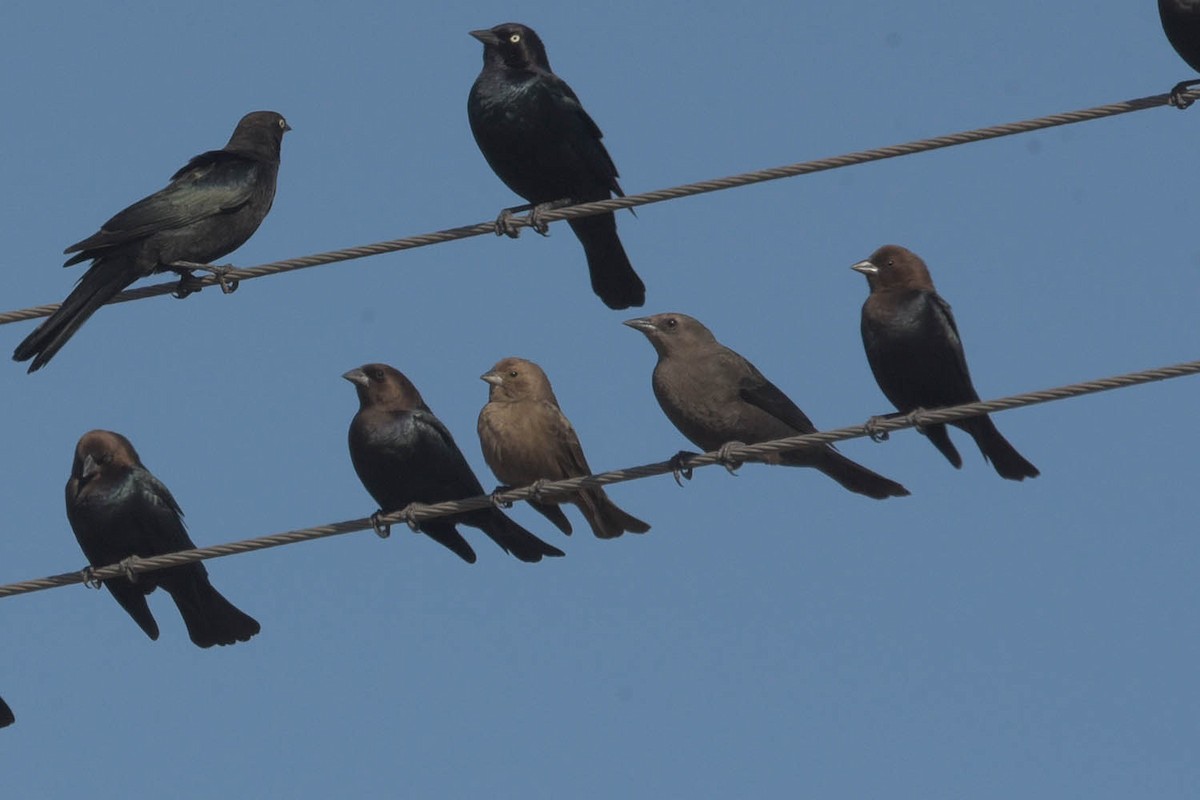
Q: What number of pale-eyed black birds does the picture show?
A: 2